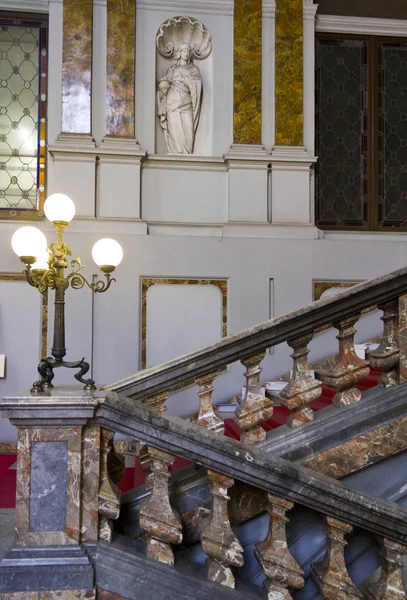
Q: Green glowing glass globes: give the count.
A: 0